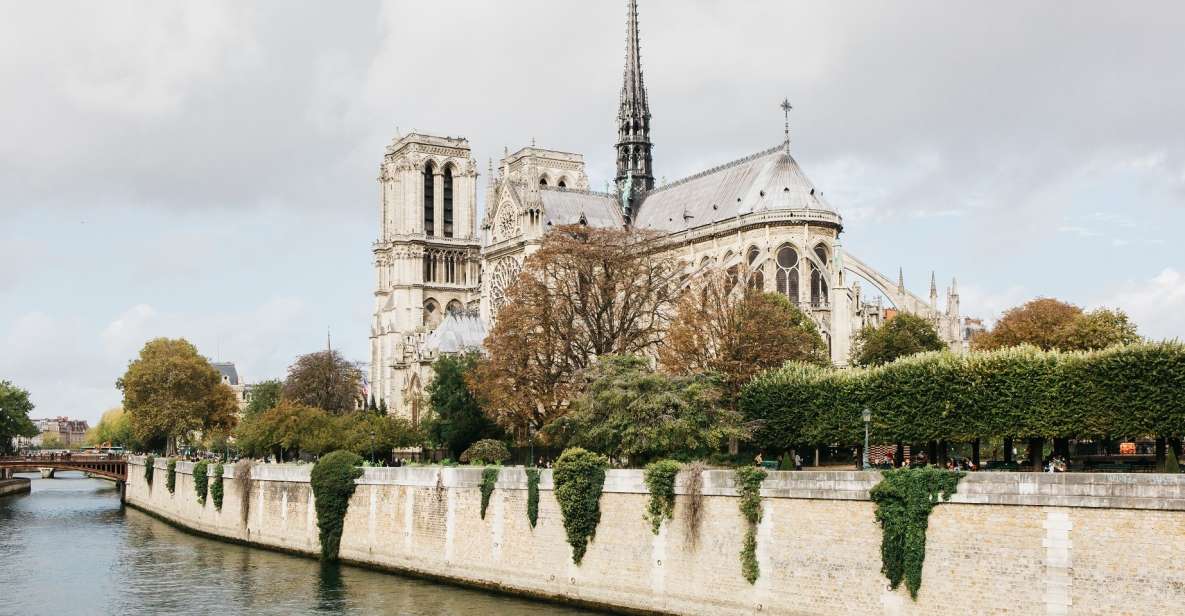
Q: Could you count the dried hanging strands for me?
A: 2